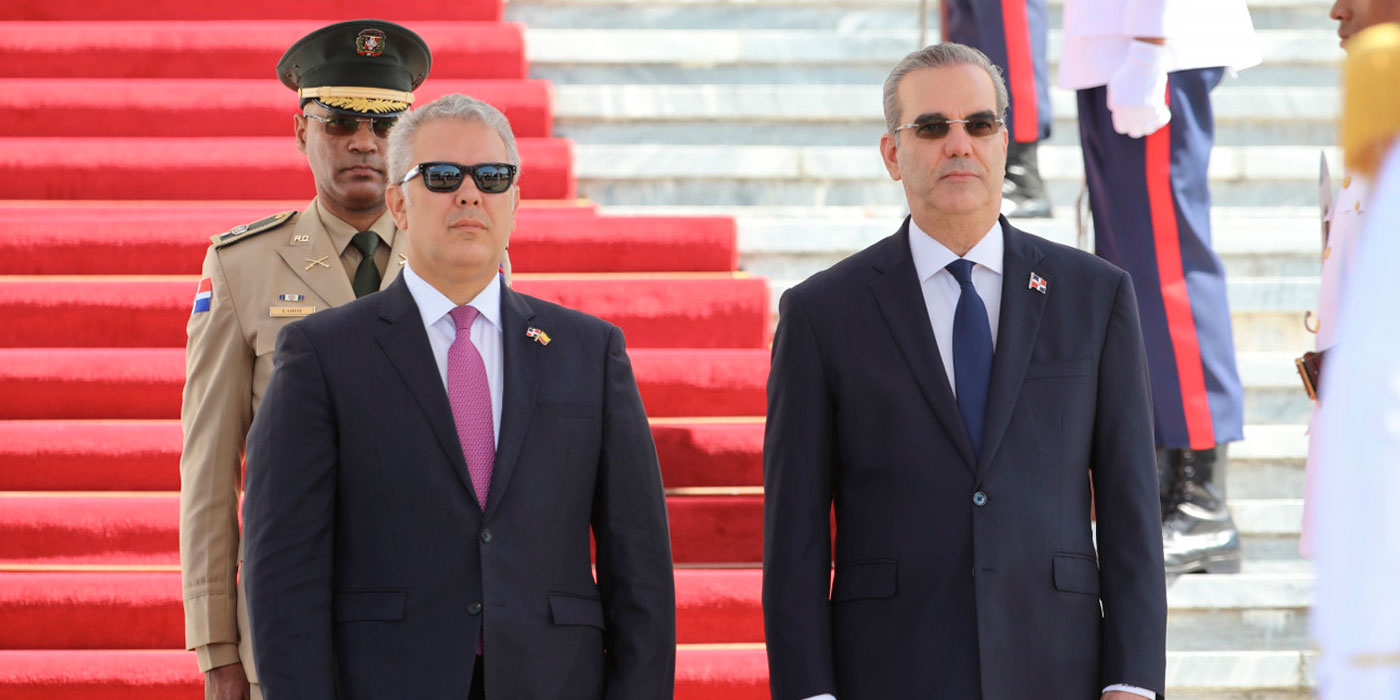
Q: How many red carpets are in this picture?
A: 1